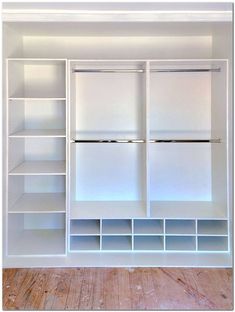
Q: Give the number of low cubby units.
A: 10